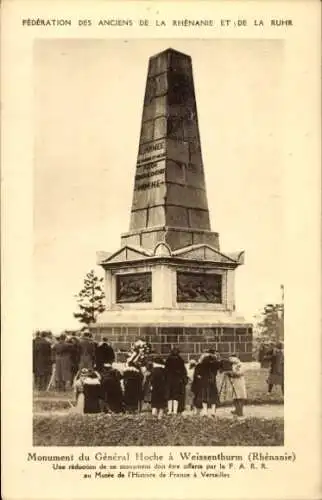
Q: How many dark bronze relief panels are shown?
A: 2